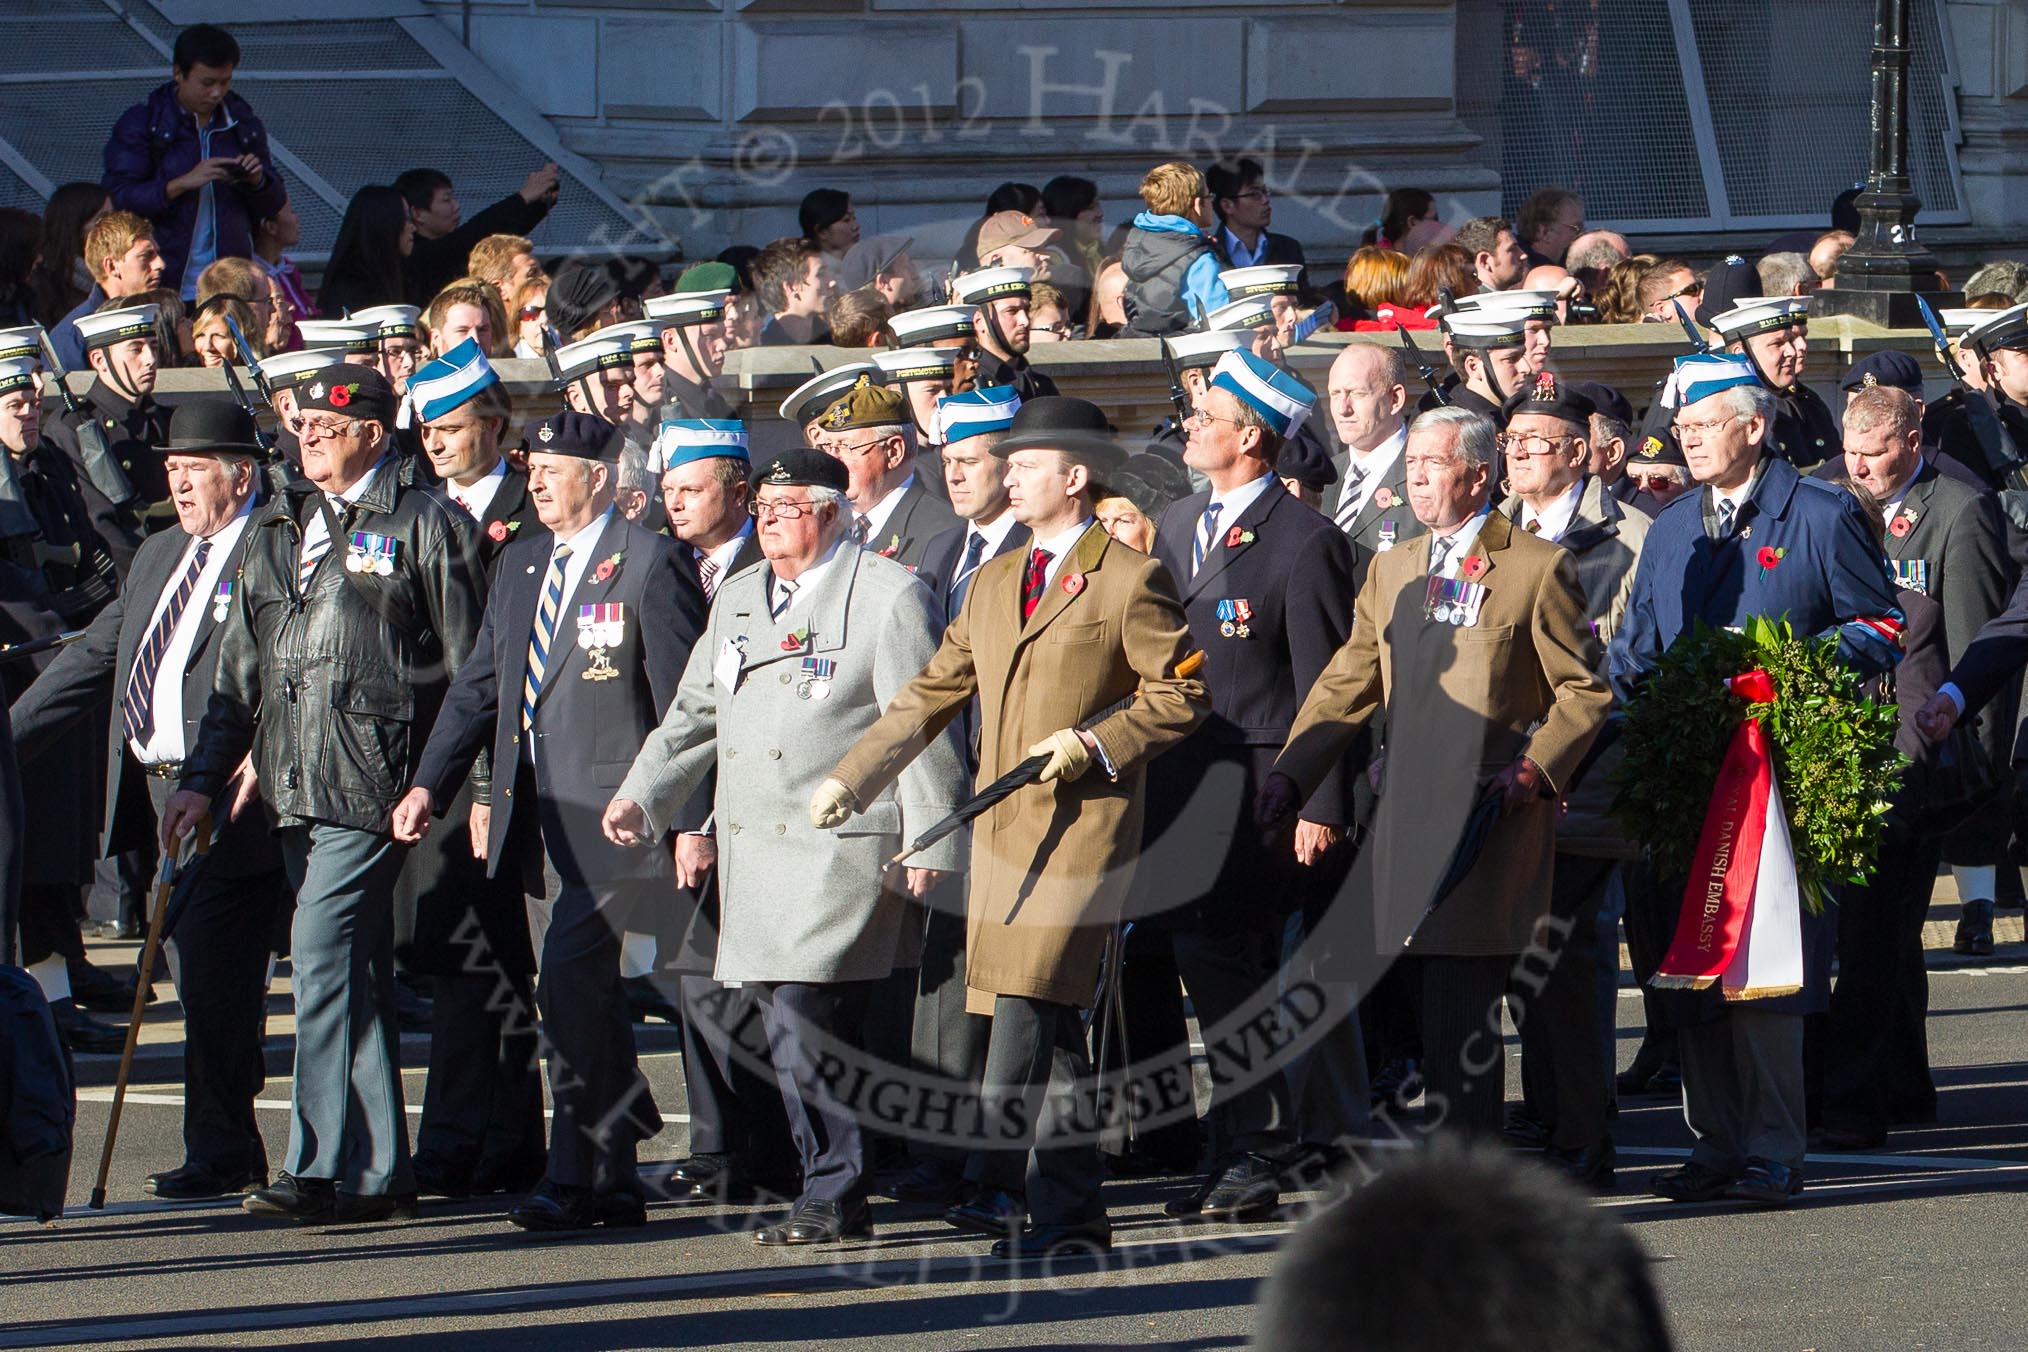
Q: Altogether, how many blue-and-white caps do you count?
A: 5